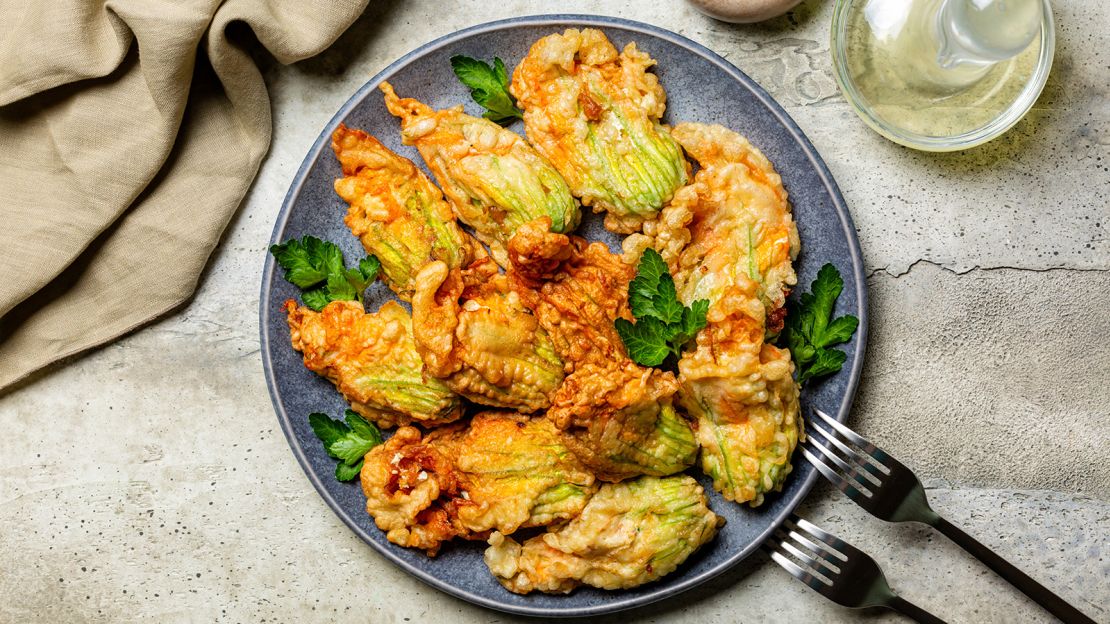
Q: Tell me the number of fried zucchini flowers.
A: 11